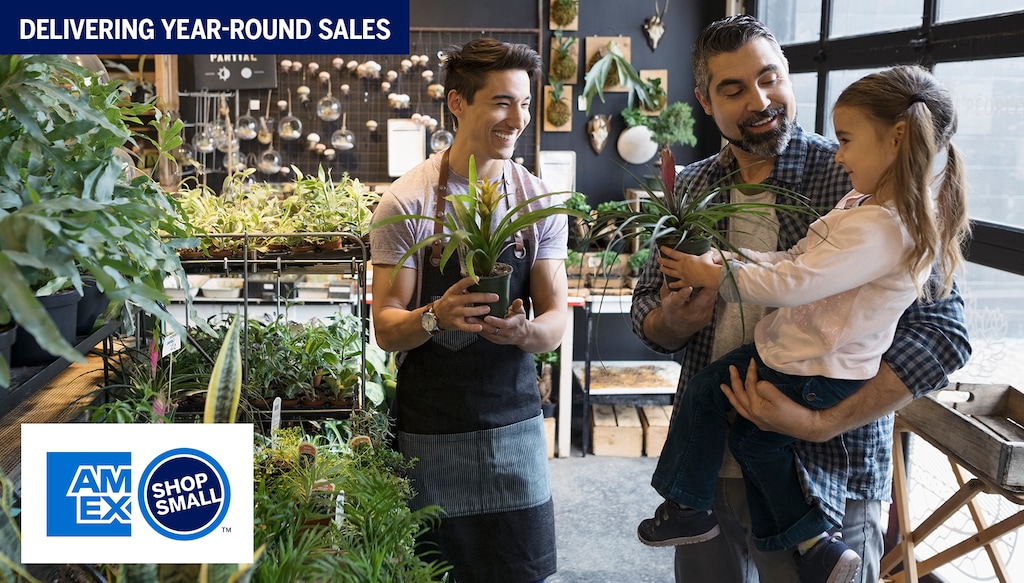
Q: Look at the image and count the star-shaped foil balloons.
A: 0